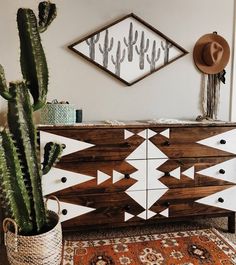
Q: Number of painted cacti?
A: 7